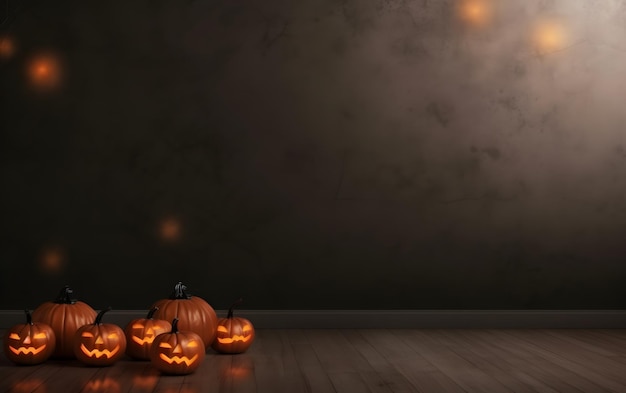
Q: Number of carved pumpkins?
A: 5